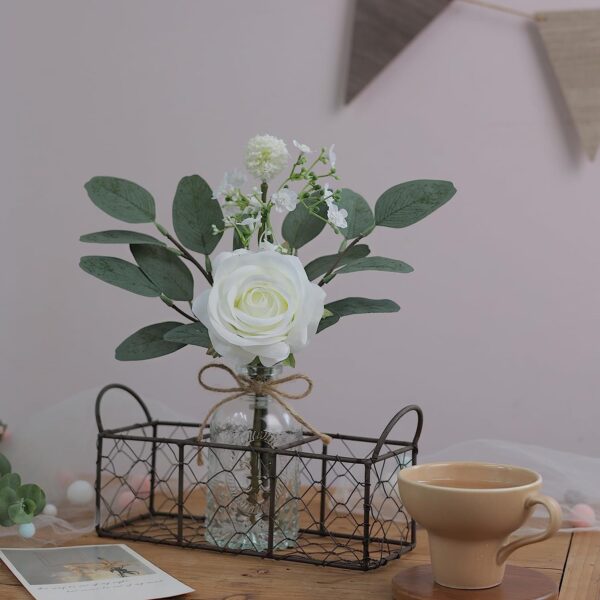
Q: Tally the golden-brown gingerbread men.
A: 0